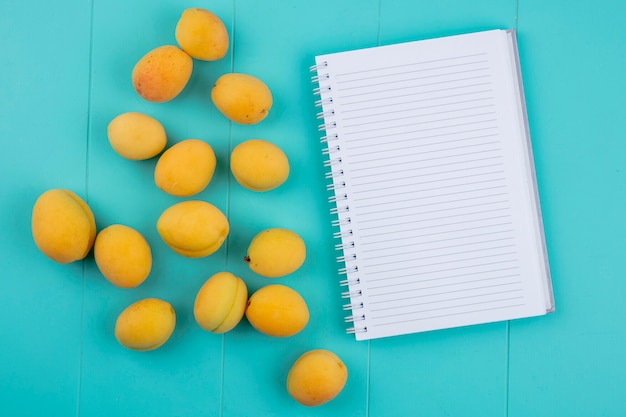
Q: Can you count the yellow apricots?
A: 14